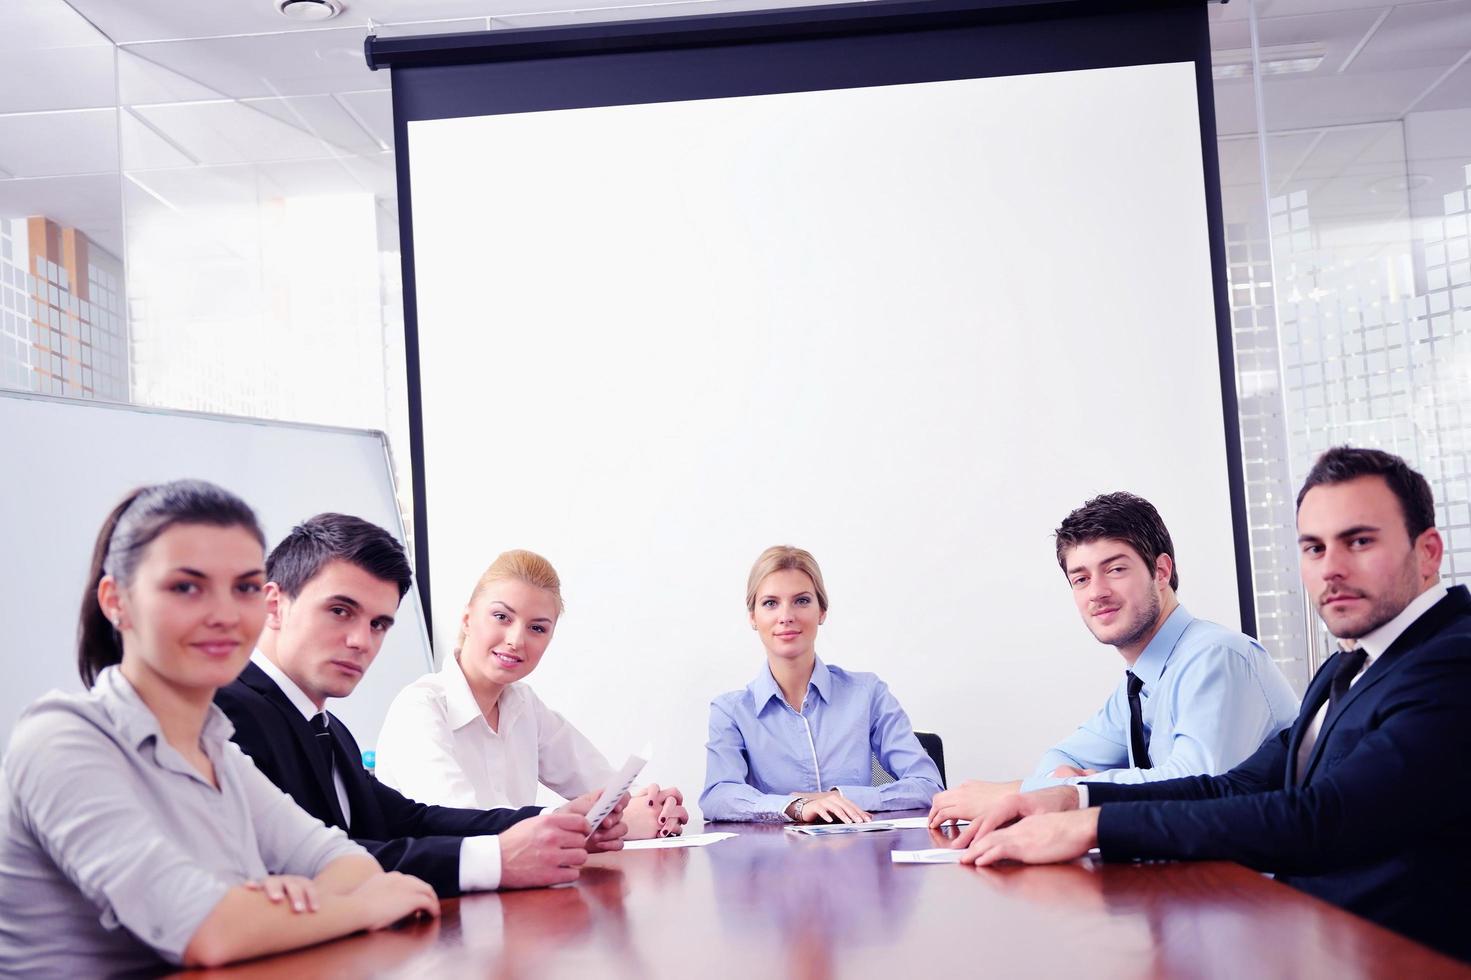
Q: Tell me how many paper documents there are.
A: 5